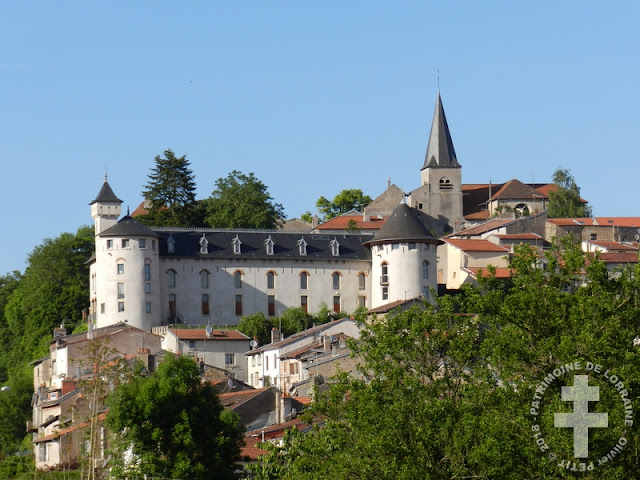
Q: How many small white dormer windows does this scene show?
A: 6